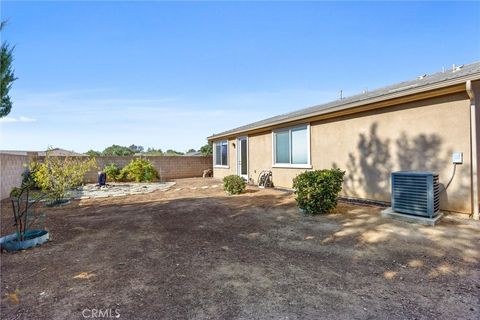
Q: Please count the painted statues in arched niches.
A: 0